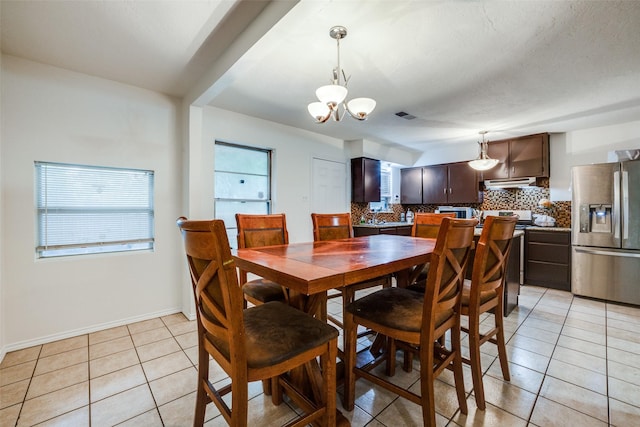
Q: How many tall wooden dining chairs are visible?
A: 6